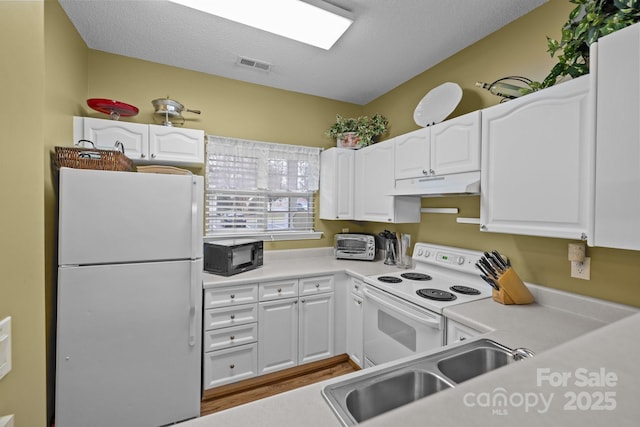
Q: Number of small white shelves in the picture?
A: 2